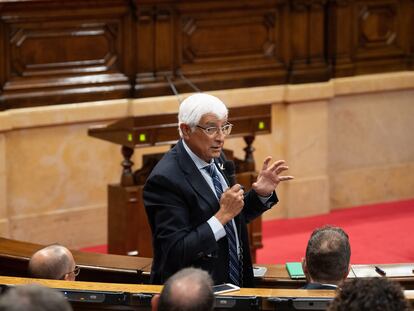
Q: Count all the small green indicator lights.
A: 3